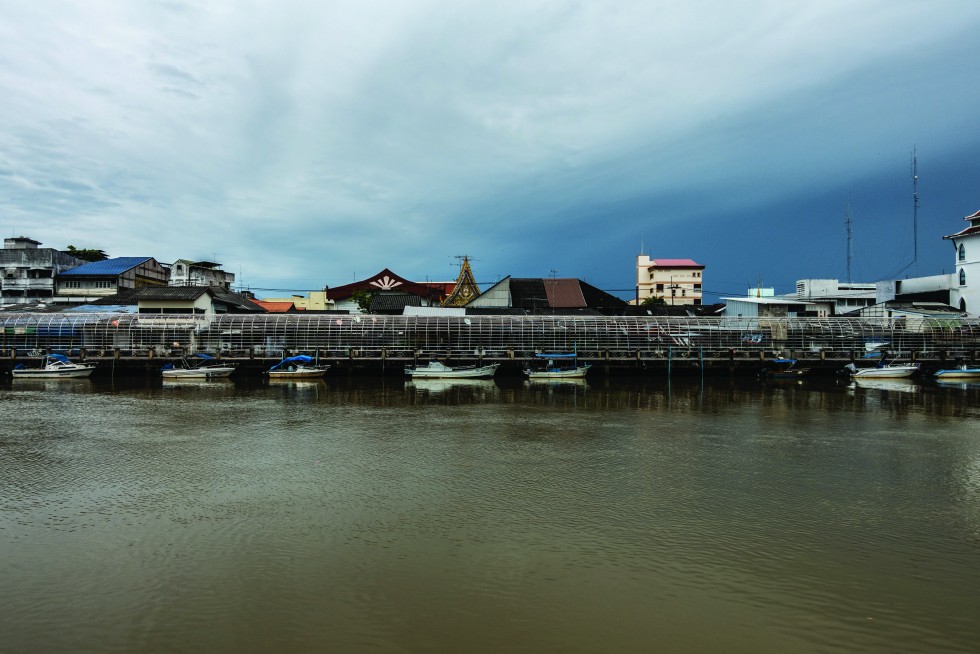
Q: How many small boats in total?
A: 8